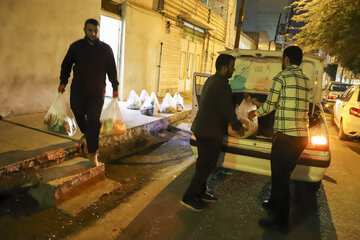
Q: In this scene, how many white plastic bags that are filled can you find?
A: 8